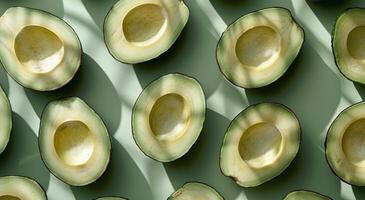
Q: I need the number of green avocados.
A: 13